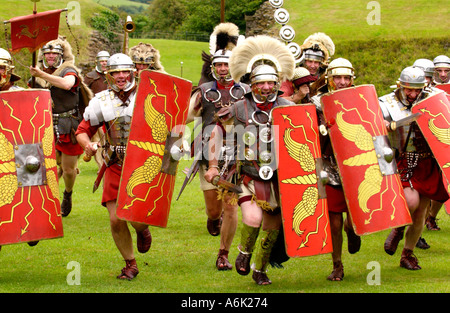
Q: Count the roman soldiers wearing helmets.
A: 13